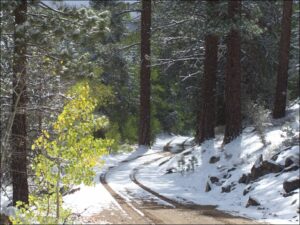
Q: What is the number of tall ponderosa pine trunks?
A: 5